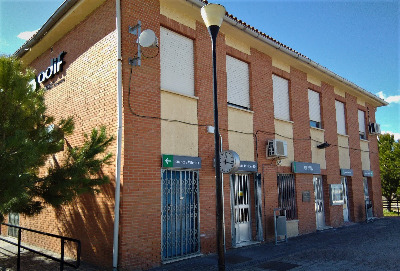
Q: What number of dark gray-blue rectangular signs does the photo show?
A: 5